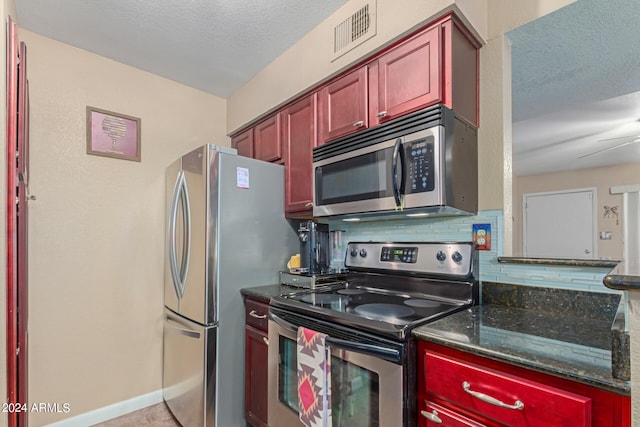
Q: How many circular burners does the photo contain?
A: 4